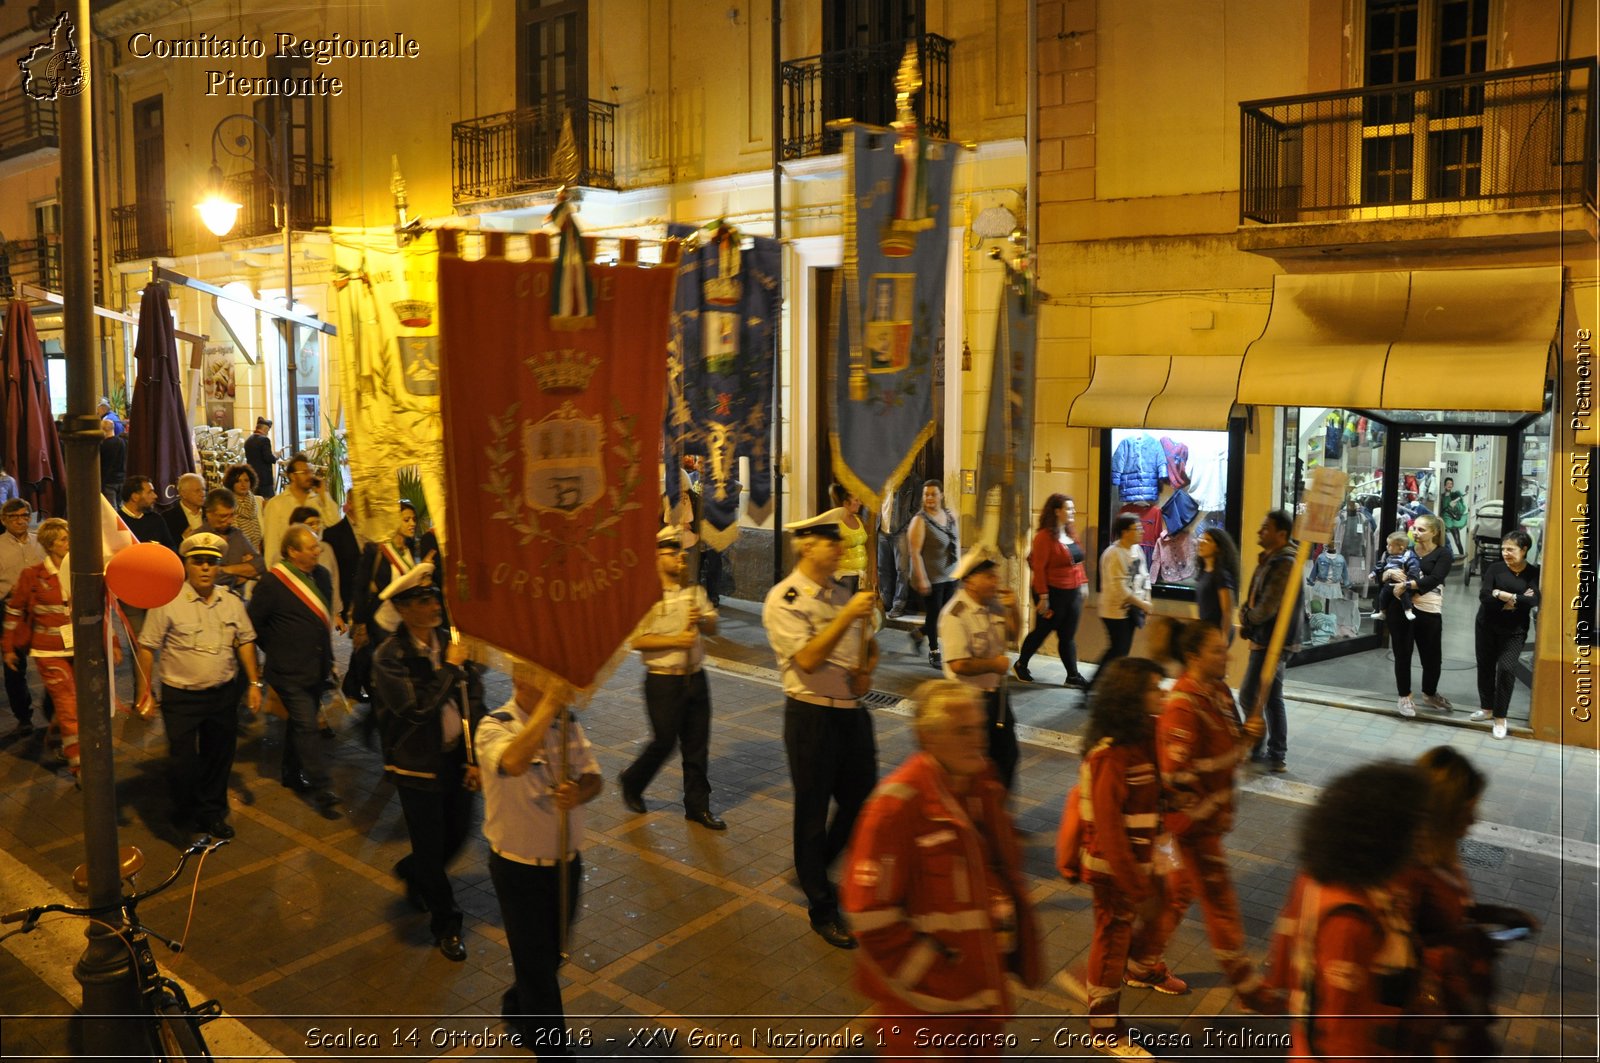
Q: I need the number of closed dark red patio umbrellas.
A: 2